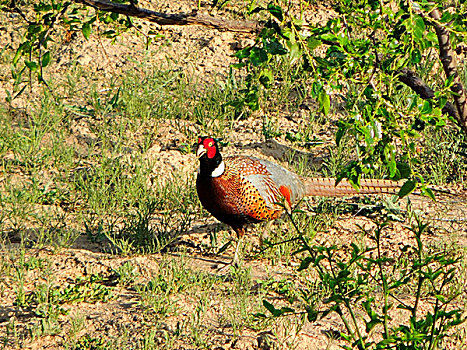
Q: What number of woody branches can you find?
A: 3